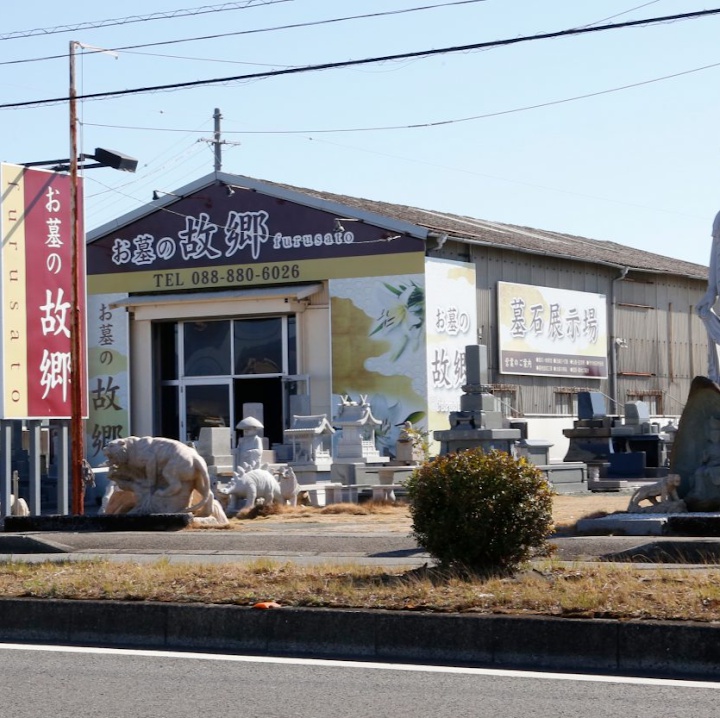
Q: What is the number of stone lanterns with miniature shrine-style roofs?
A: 2